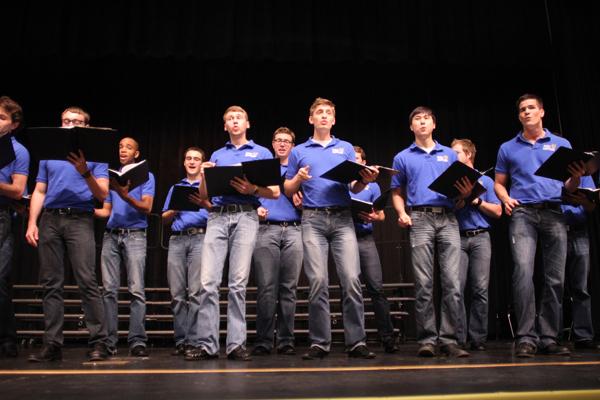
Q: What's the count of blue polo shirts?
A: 12